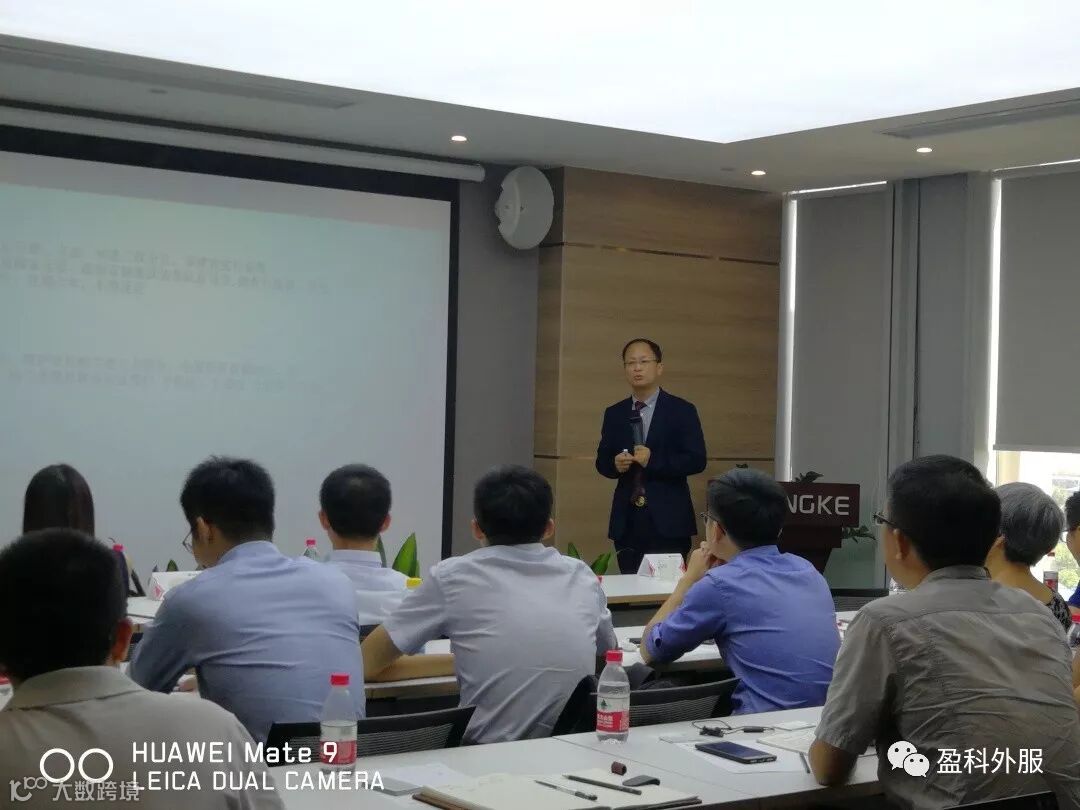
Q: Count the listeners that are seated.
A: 9